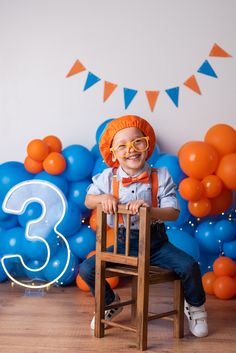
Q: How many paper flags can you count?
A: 9